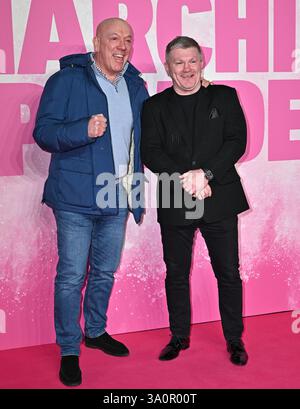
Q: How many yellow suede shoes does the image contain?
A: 0